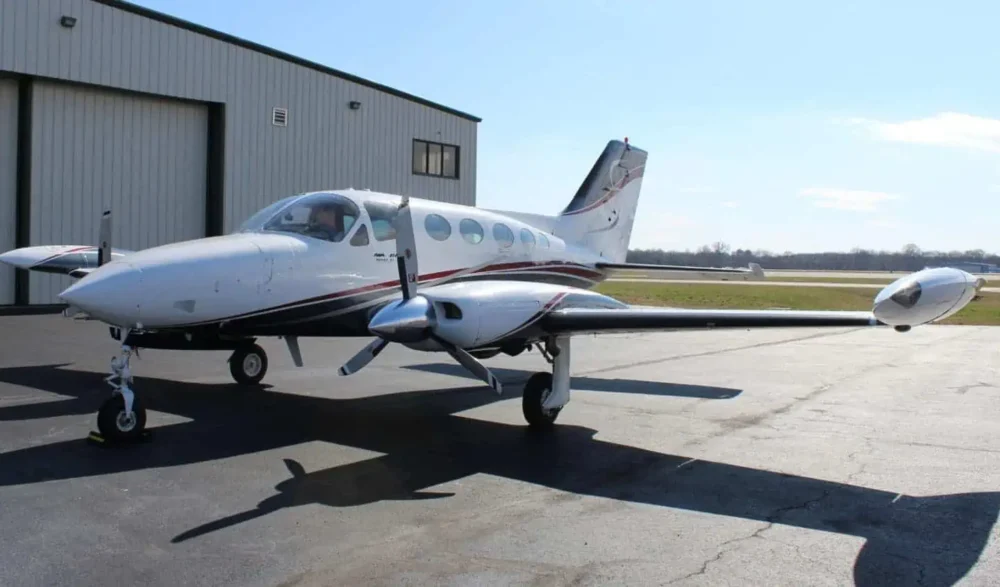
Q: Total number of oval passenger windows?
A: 5